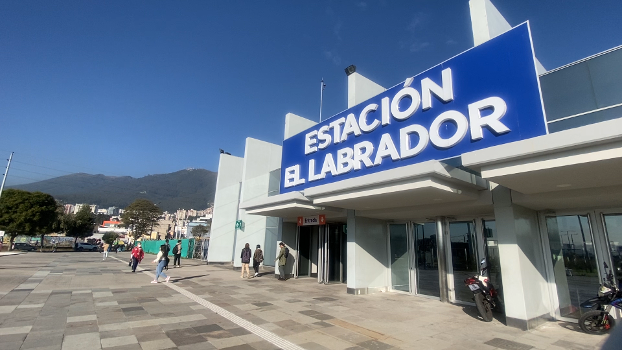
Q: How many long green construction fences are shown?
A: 1